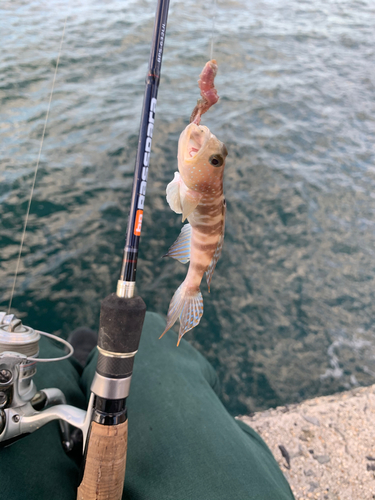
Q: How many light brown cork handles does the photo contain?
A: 1